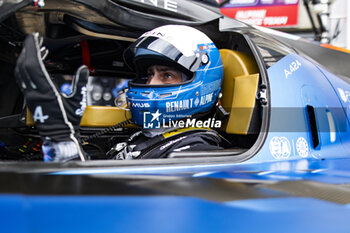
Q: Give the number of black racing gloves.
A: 1